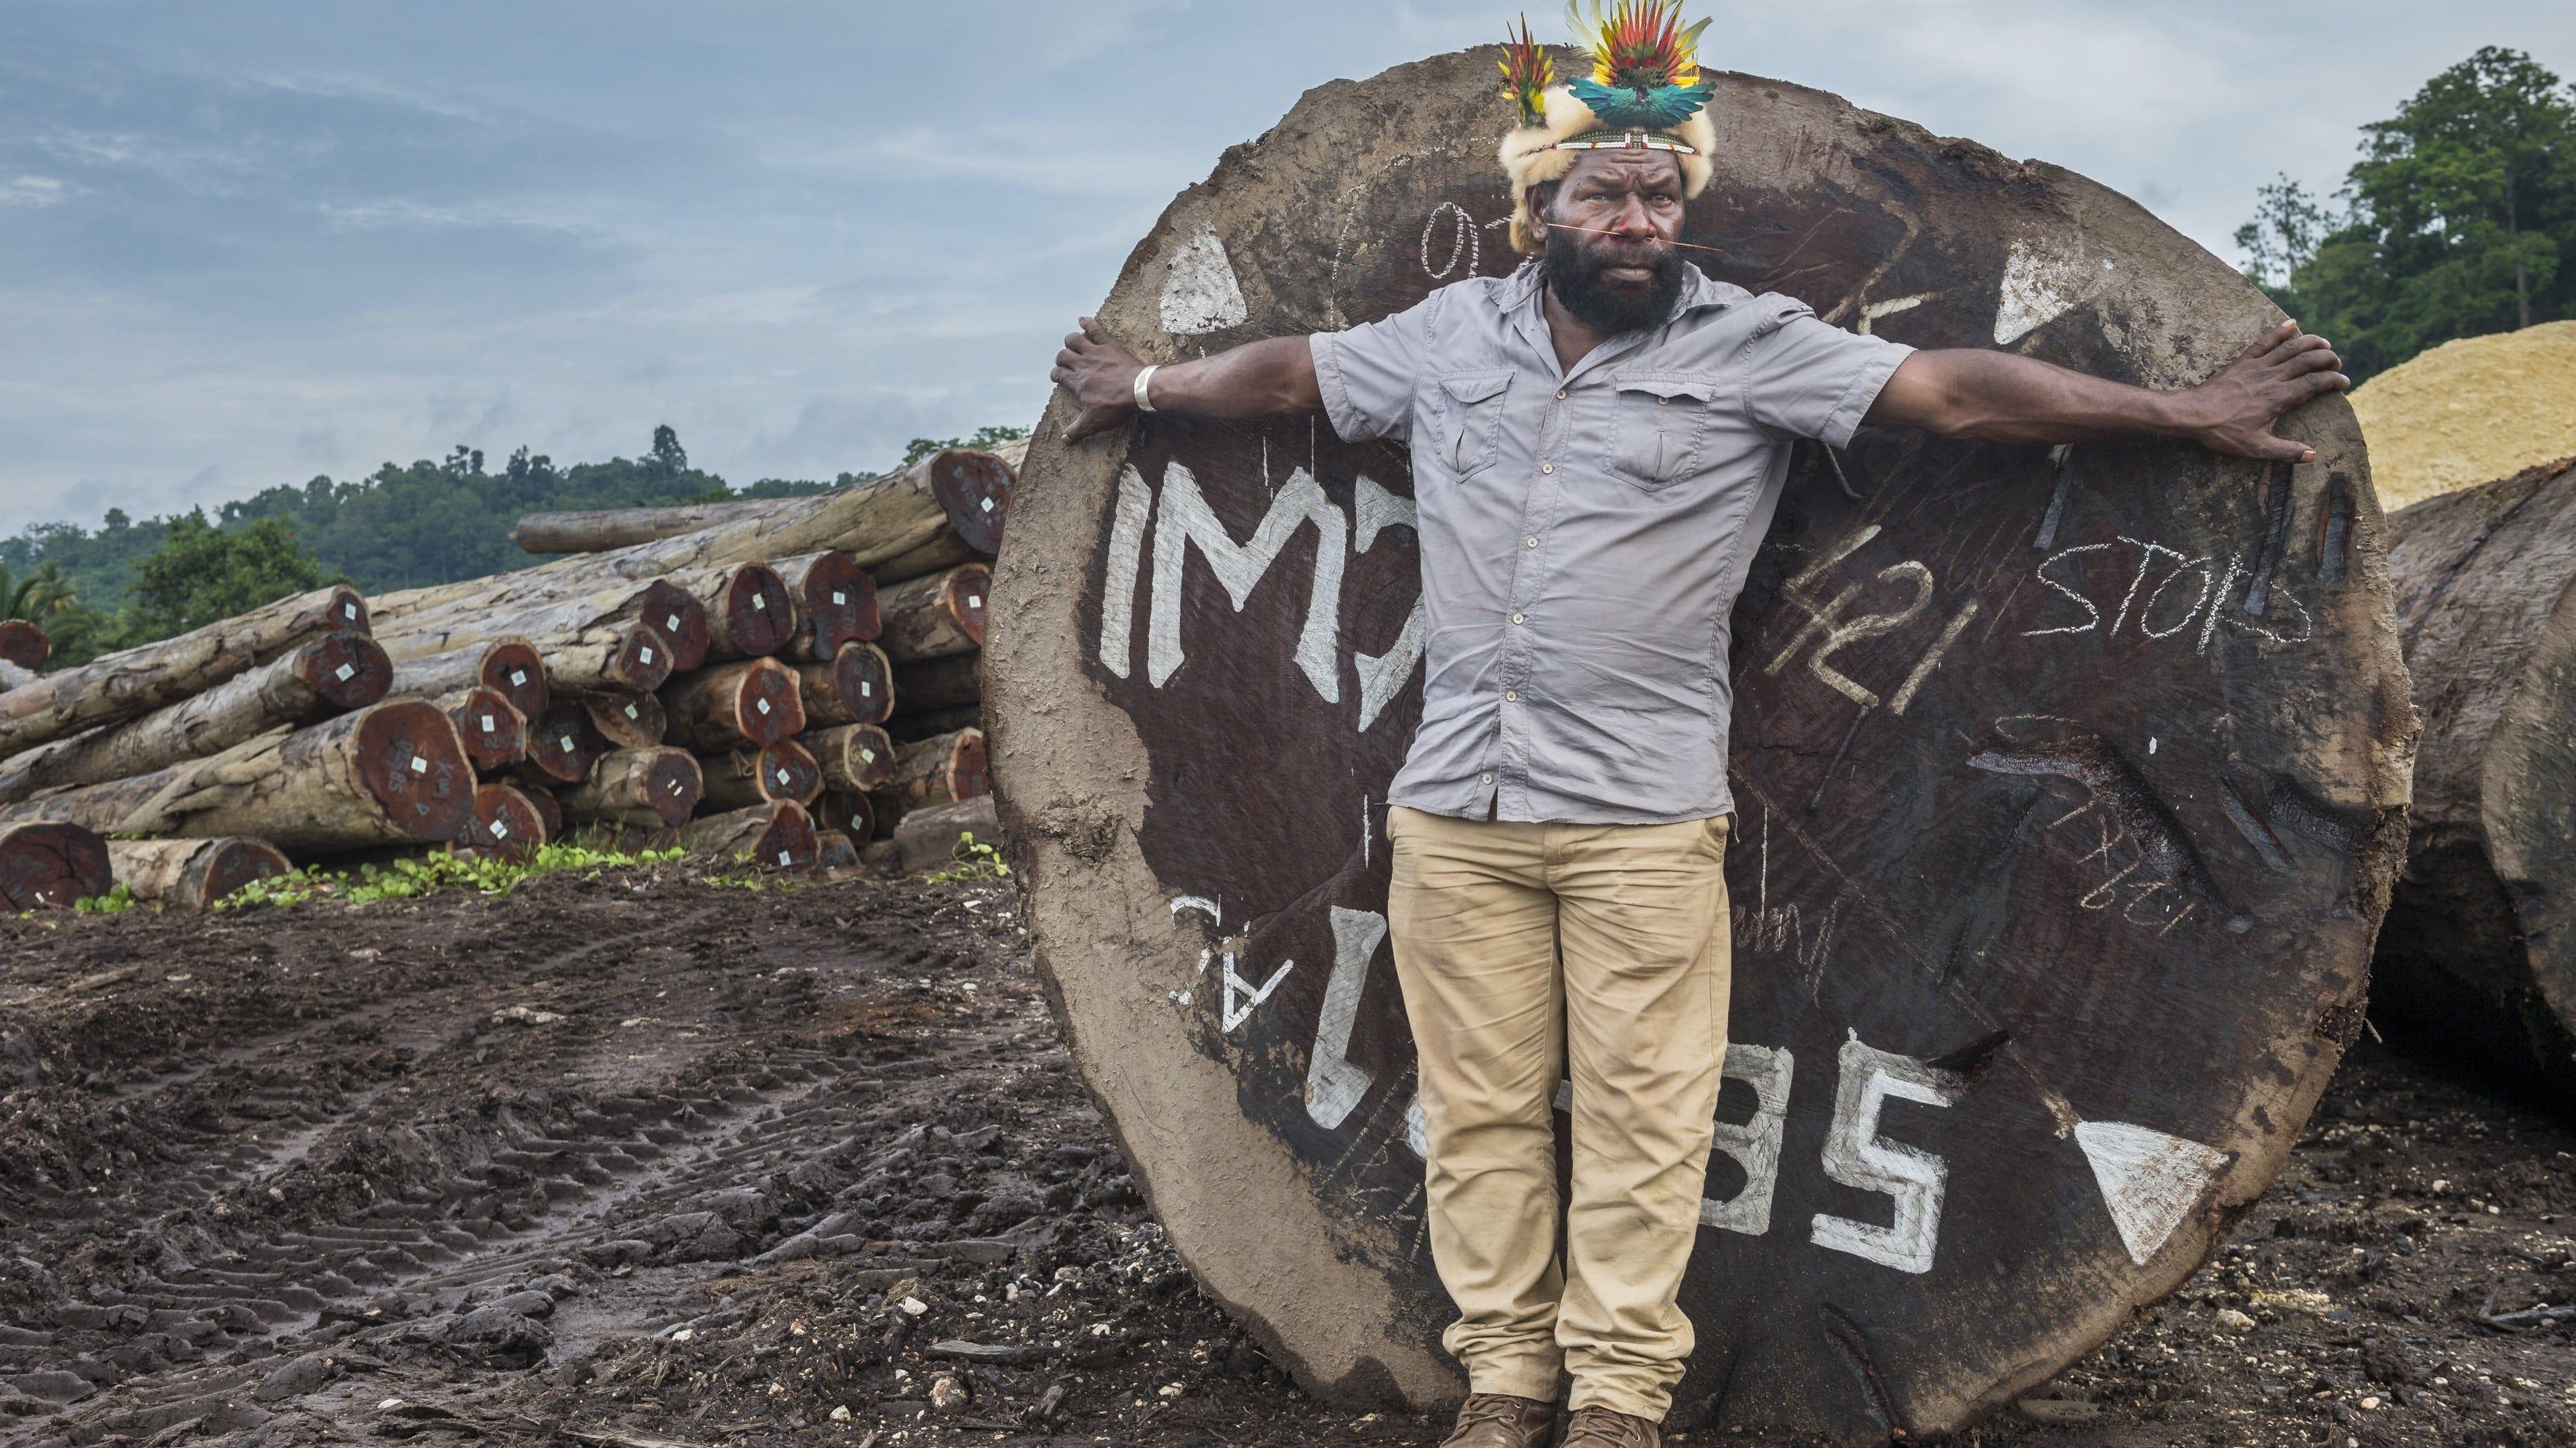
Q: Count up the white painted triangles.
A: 3